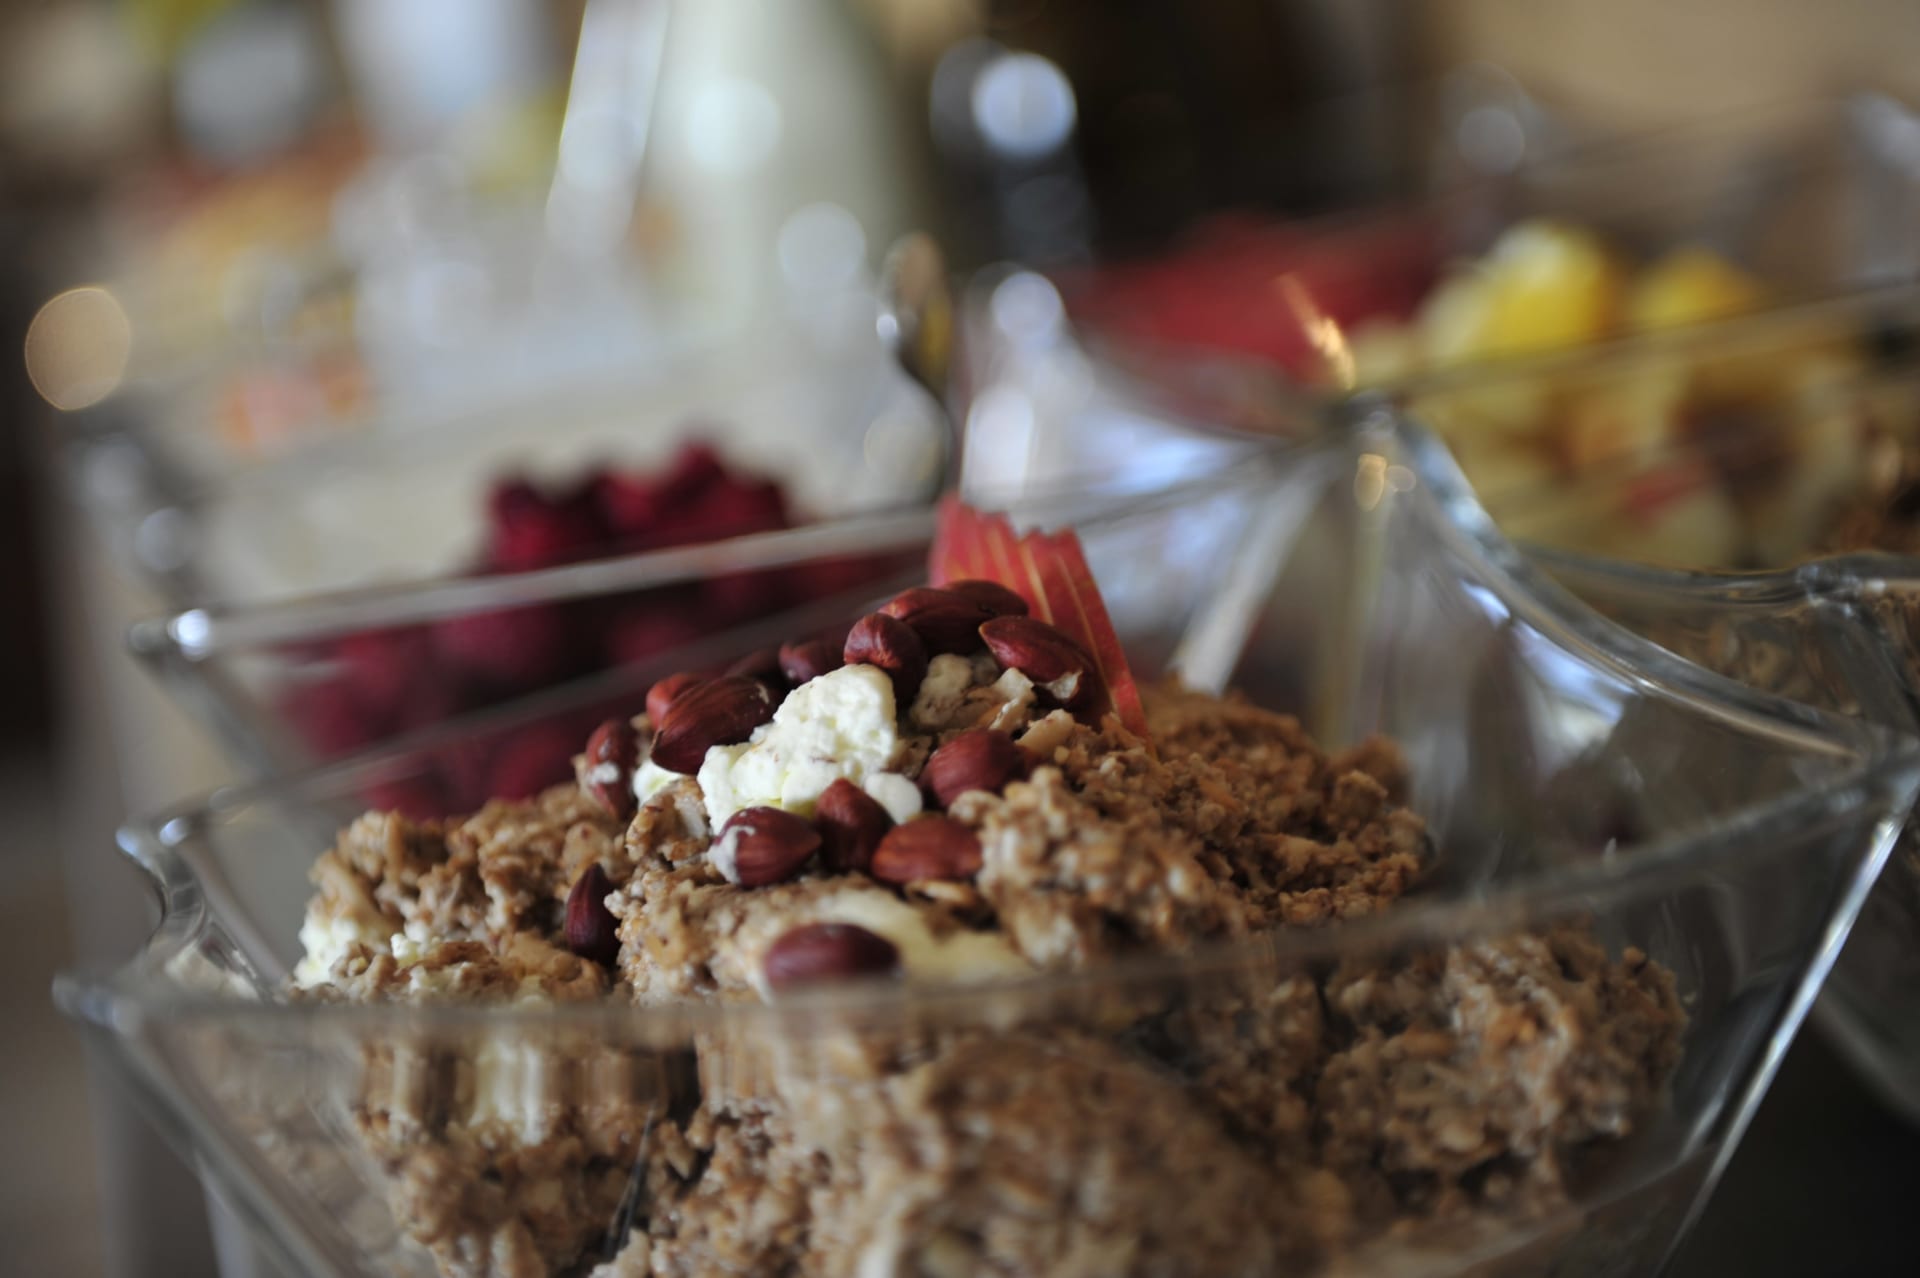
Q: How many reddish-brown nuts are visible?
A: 15